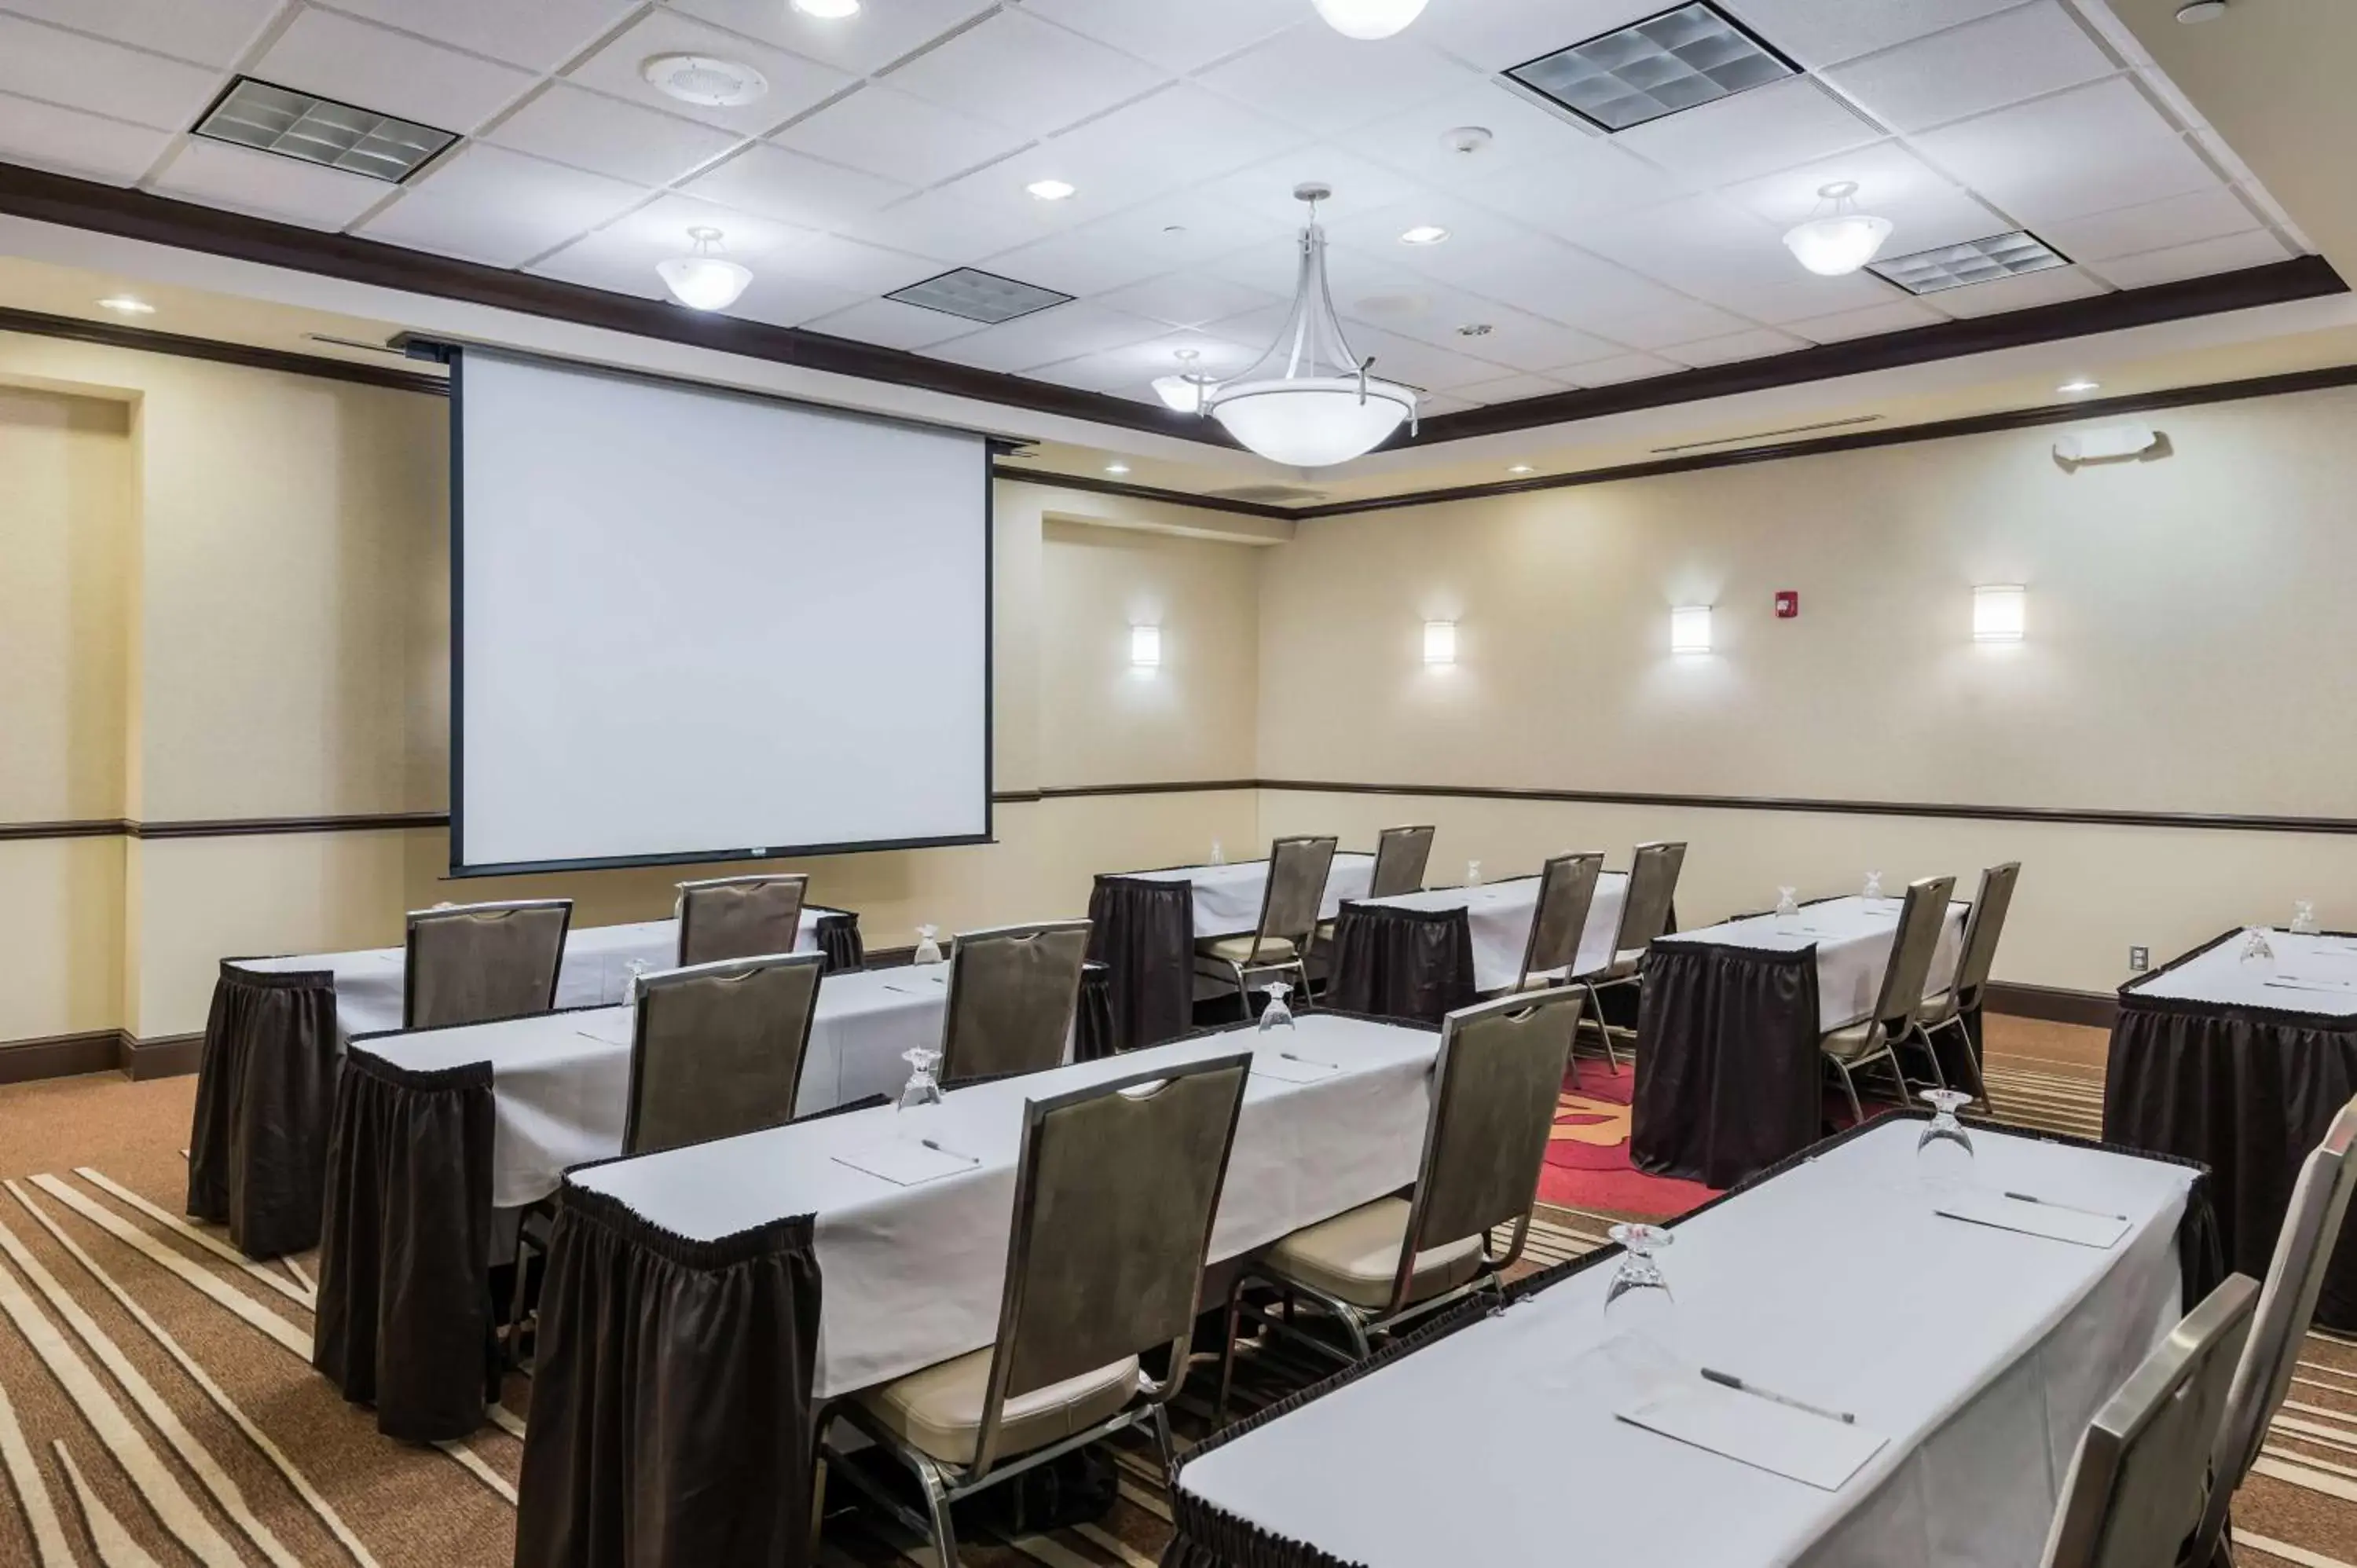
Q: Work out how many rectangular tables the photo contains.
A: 8